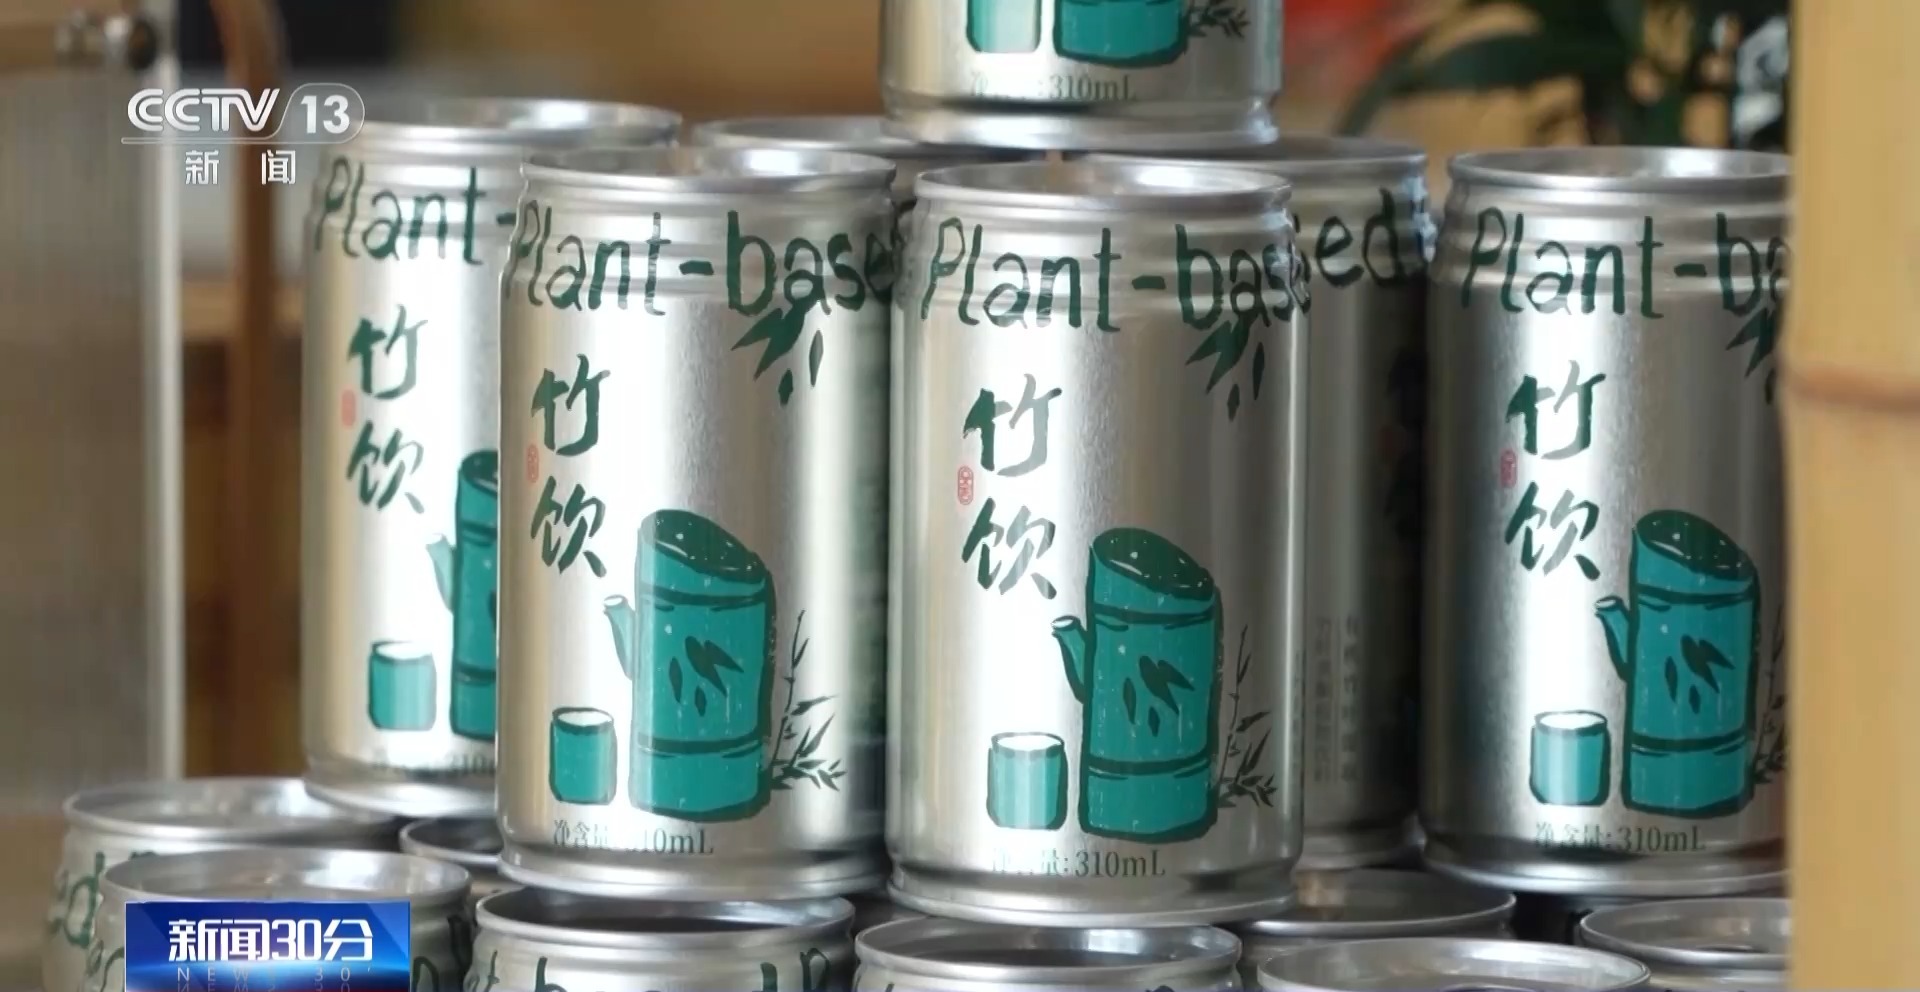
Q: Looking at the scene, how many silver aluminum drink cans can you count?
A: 15